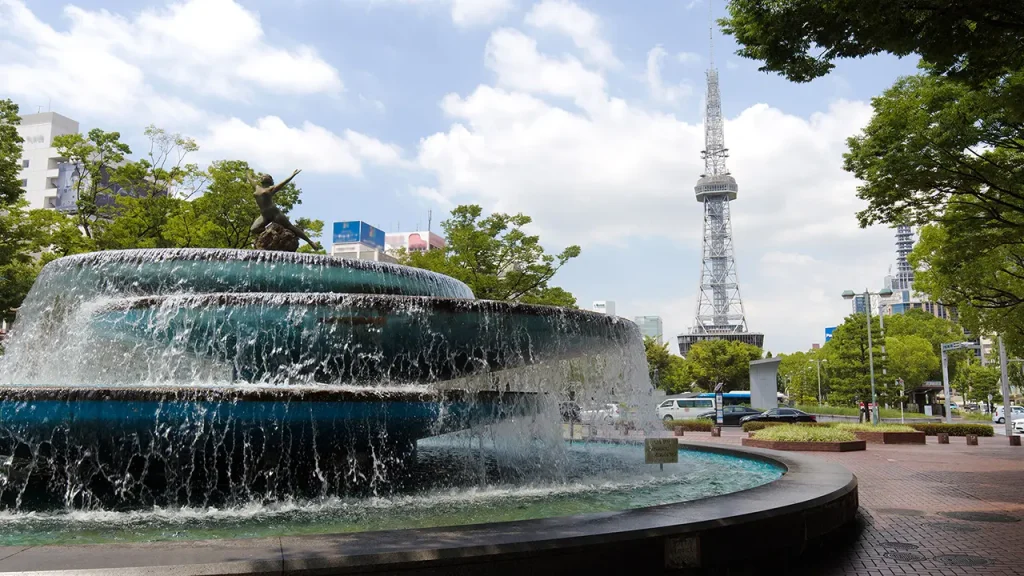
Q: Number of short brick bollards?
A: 5